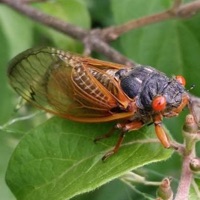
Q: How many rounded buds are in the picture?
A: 3